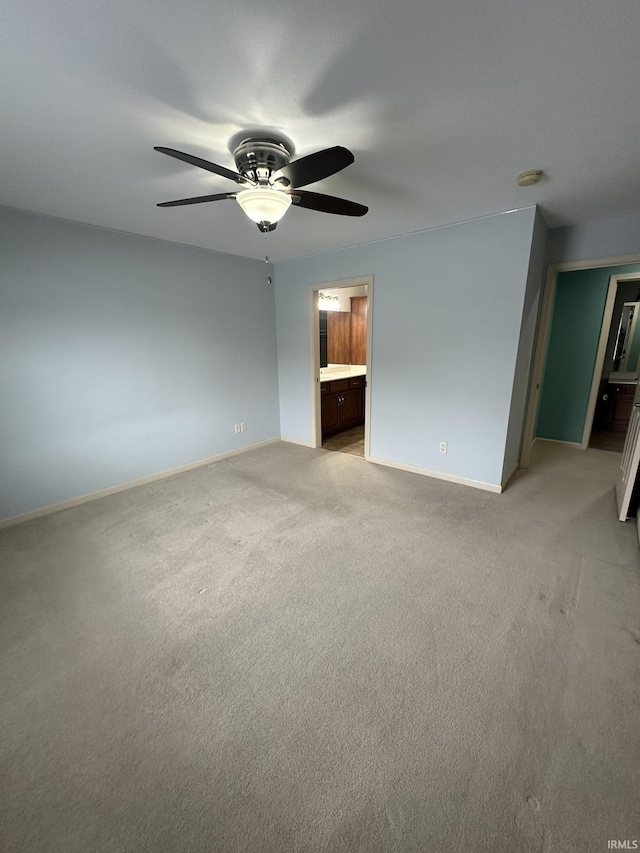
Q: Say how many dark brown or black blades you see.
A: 5